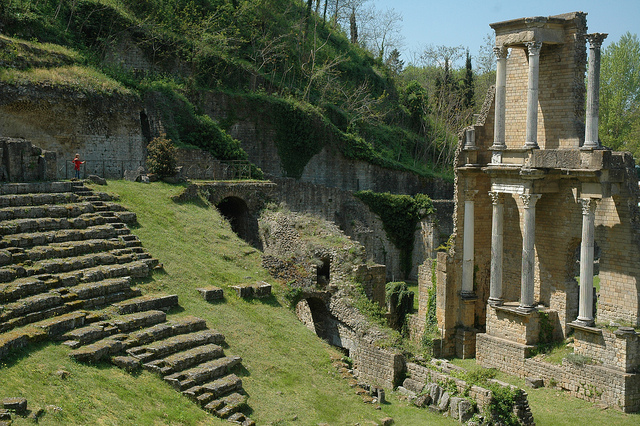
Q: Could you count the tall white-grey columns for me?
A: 7